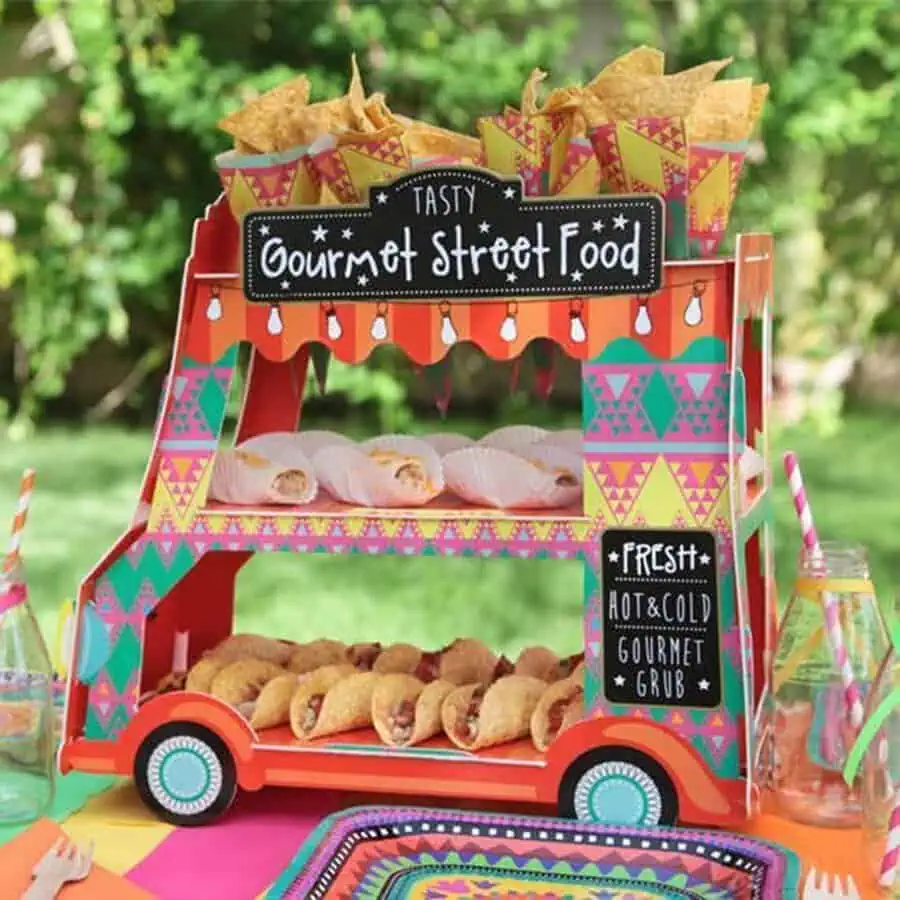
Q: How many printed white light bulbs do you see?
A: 9